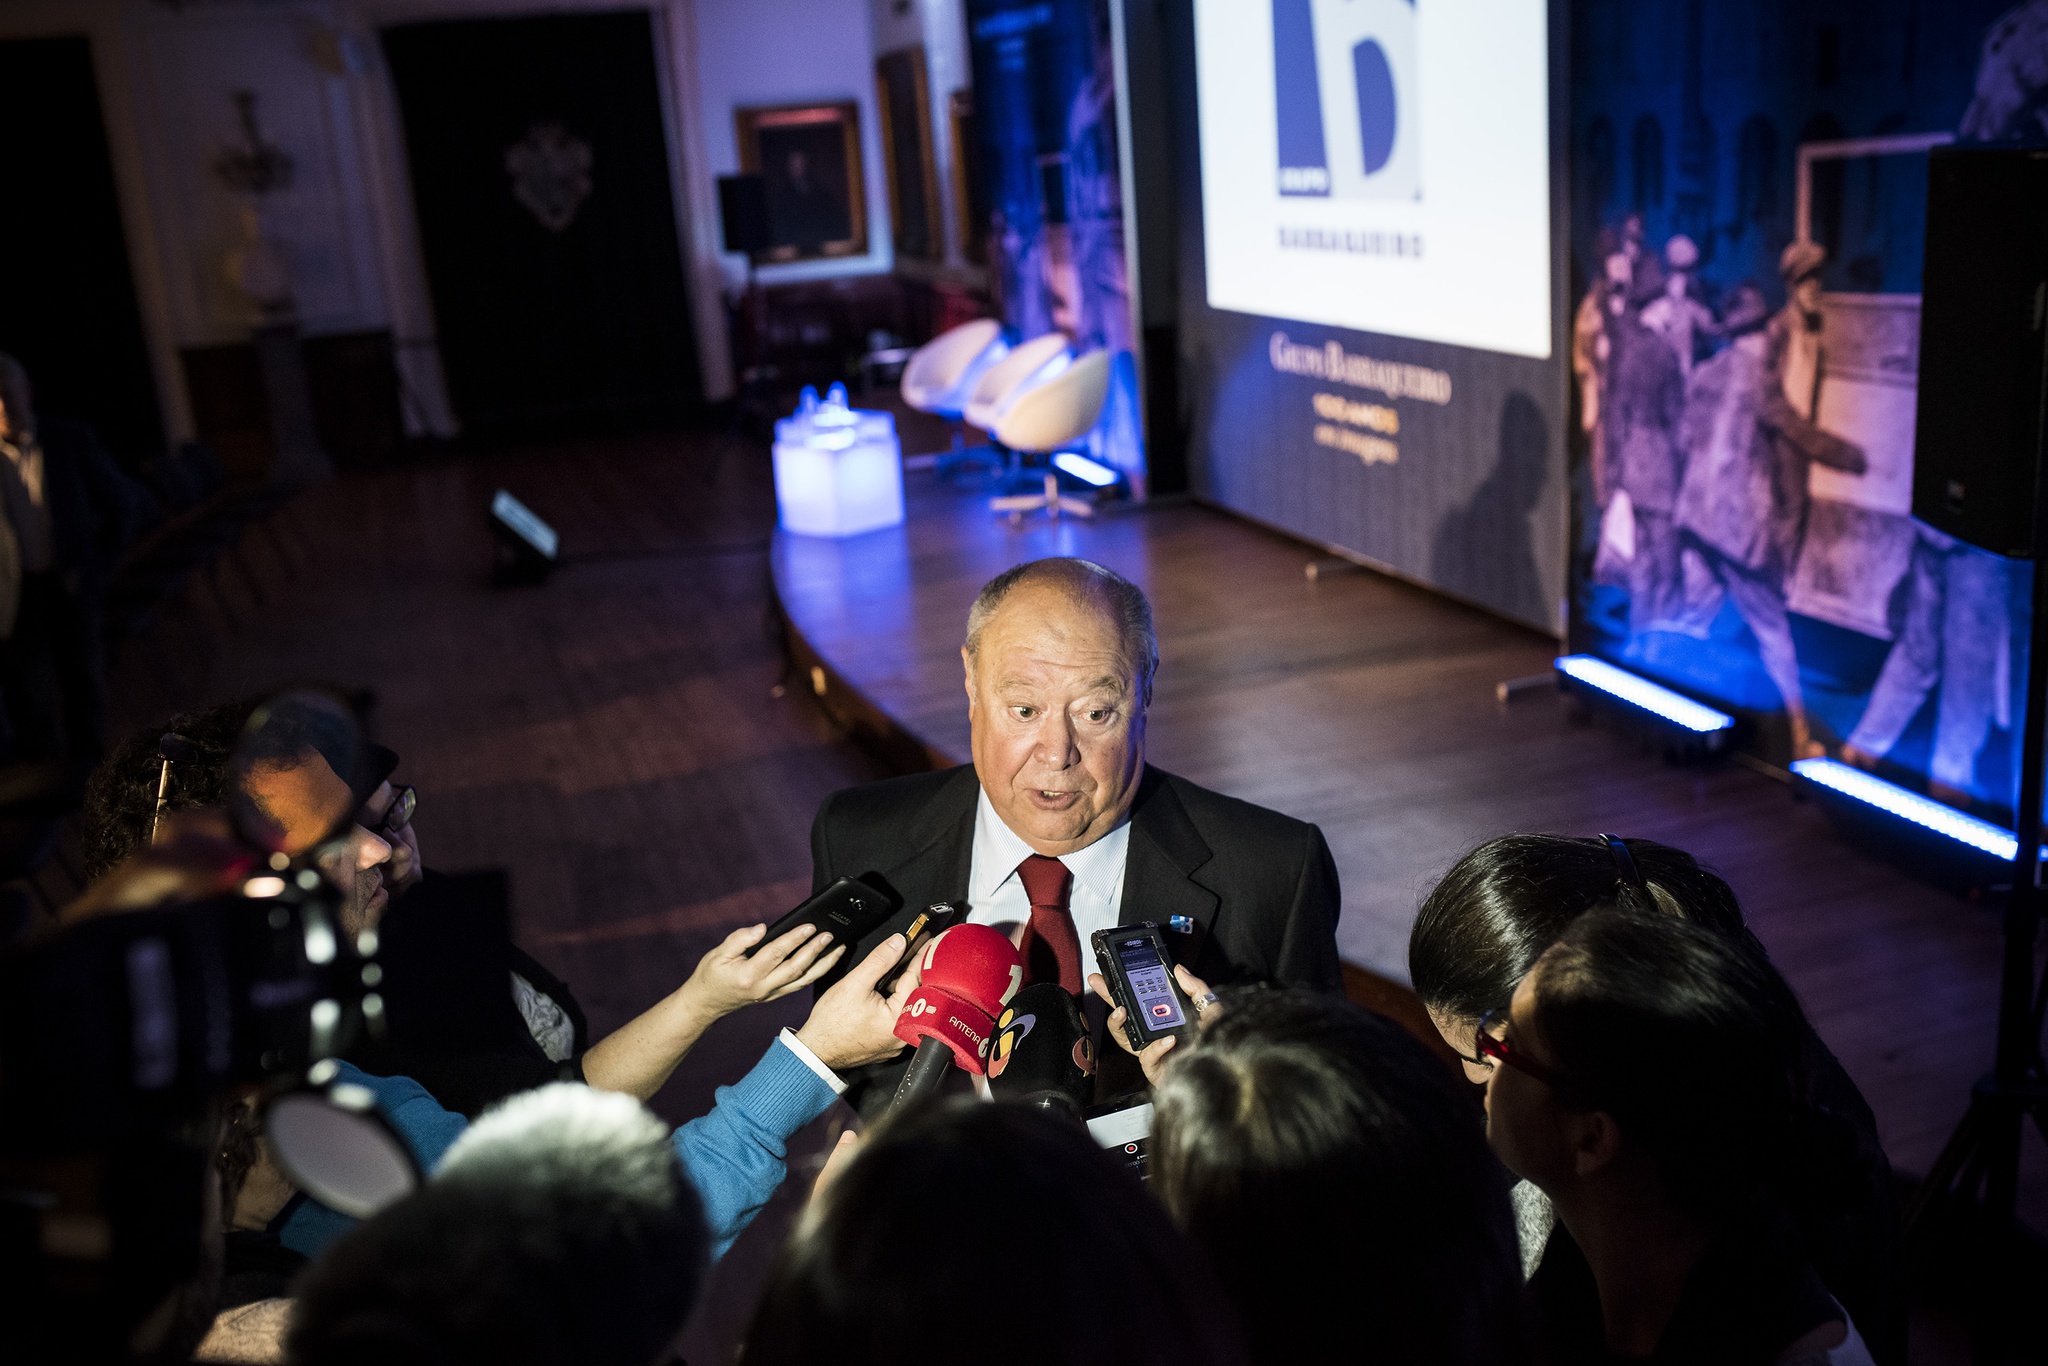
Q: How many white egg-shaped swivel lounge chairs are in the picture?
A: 3